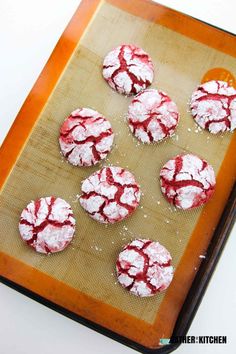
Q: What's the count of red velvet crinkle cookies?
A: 8